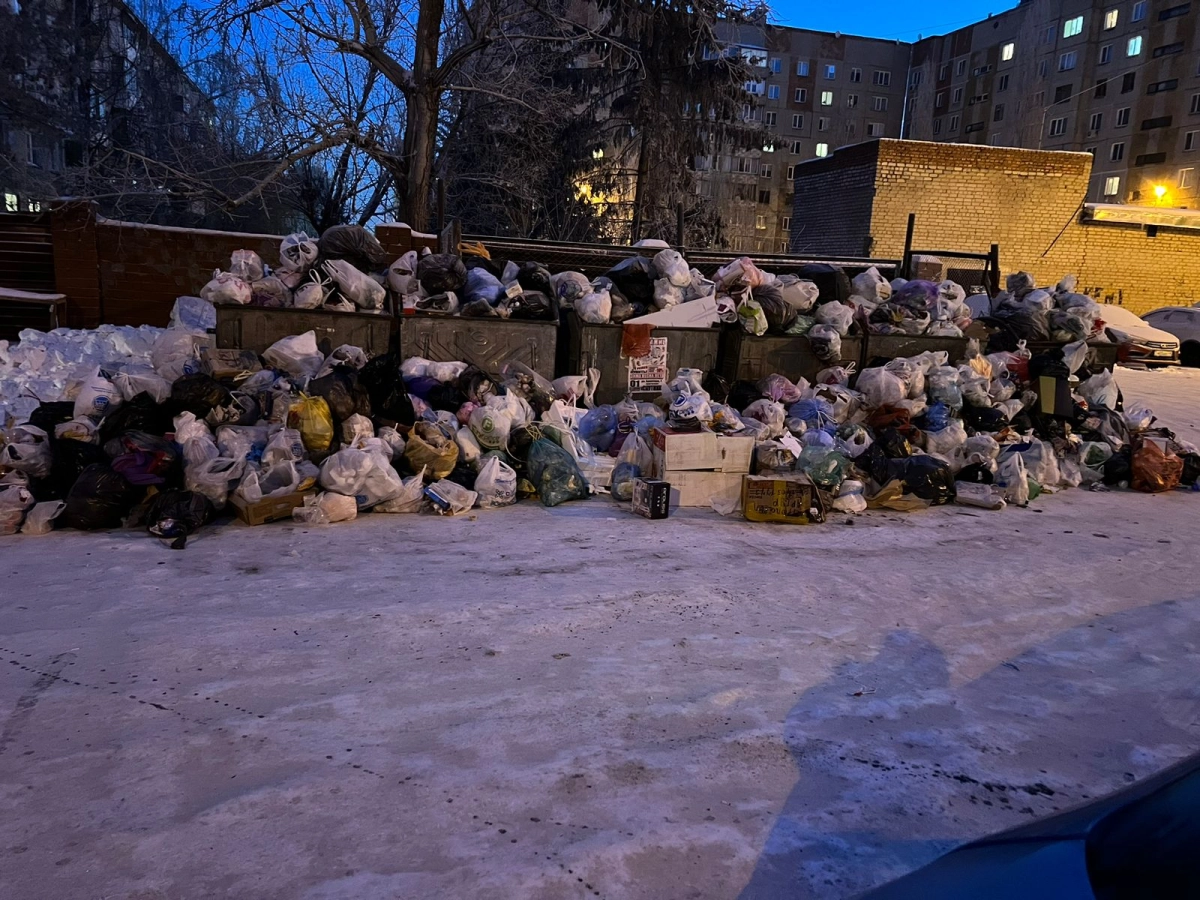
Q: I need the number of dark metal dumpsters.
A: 6